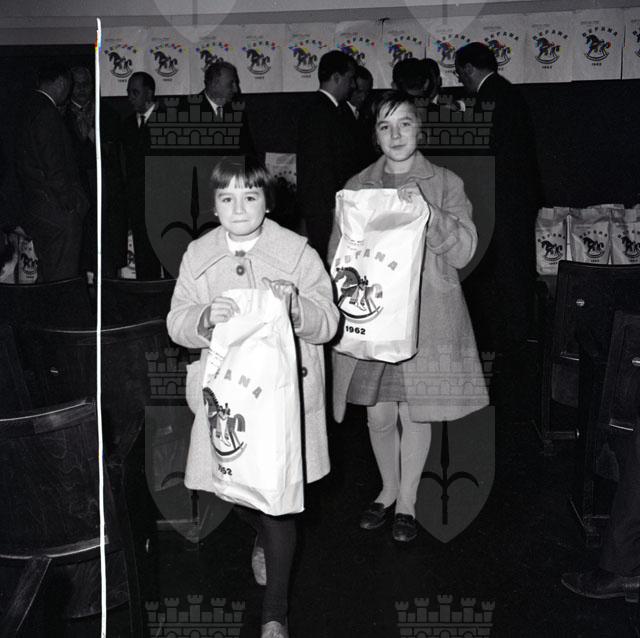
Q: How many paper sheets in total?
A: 12